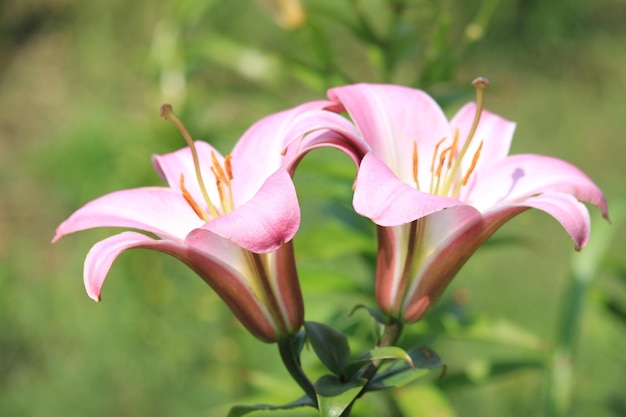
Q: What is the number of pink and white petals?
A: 12